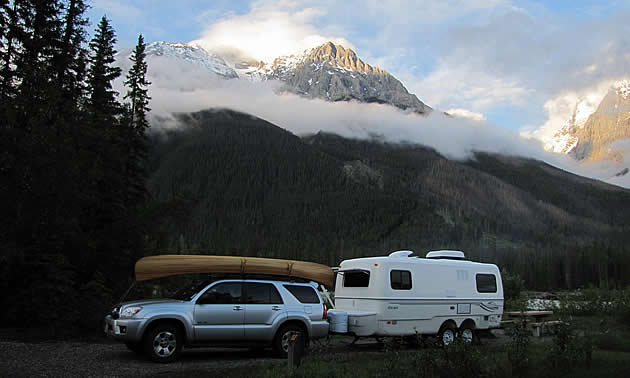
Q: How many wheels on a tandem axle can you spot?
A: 2